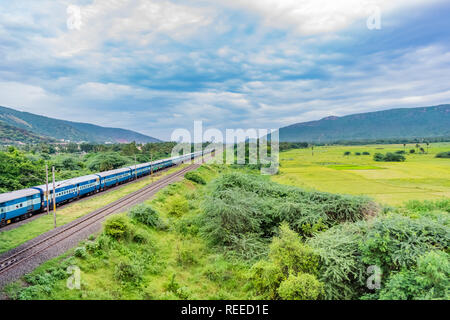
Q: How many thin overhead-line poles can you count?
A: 4